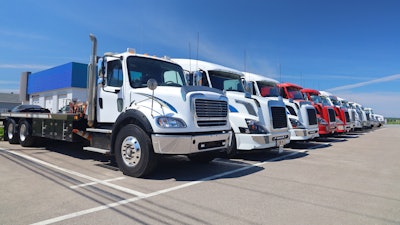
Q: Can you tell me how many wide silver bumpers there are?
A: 1